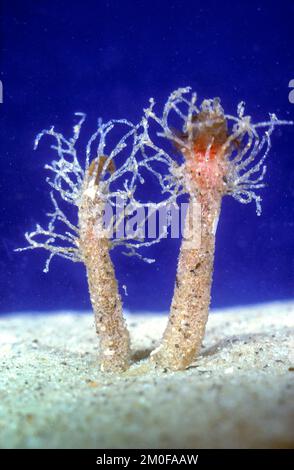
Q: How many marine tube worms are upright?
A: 2